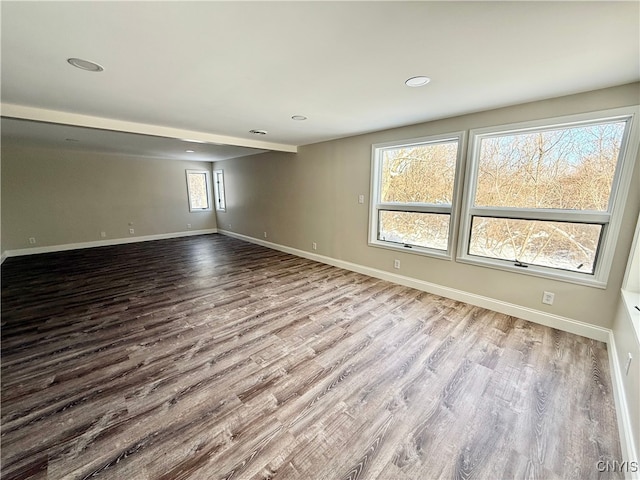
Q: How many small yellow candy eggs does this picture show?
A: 0